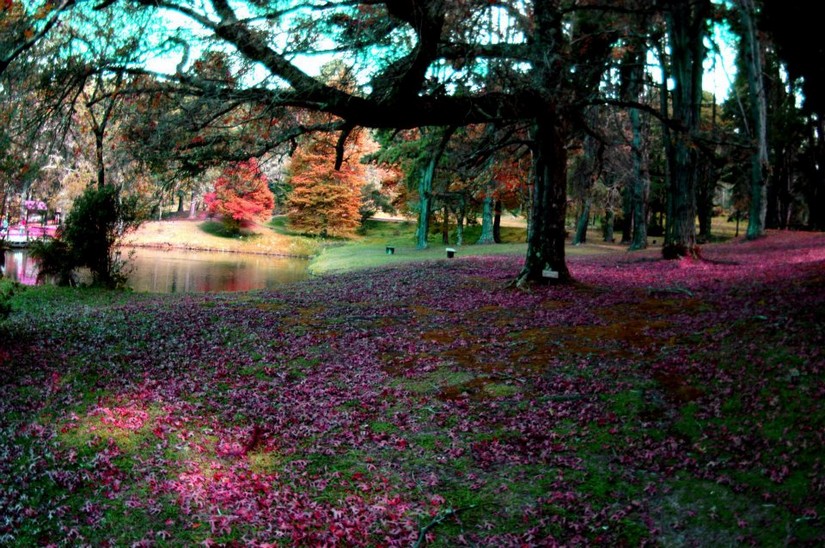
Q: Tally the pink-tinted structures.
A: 1